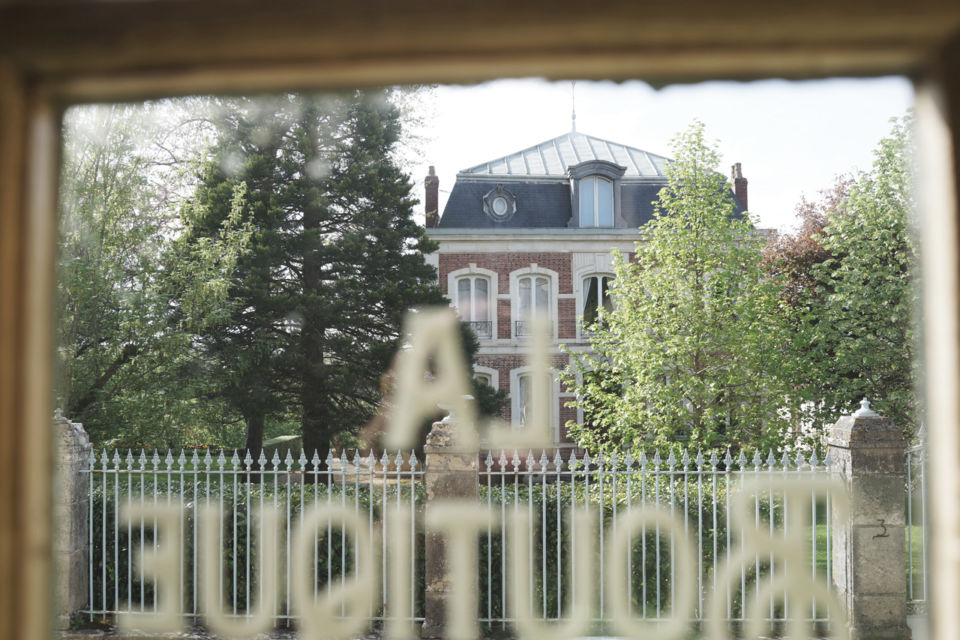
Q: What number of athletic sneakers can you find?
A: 0